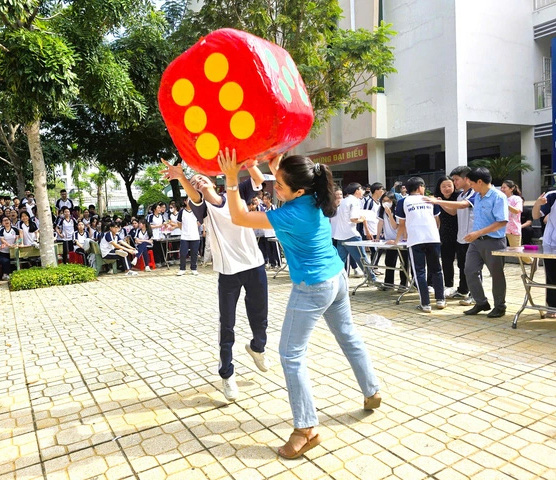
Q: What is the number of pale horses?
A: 0